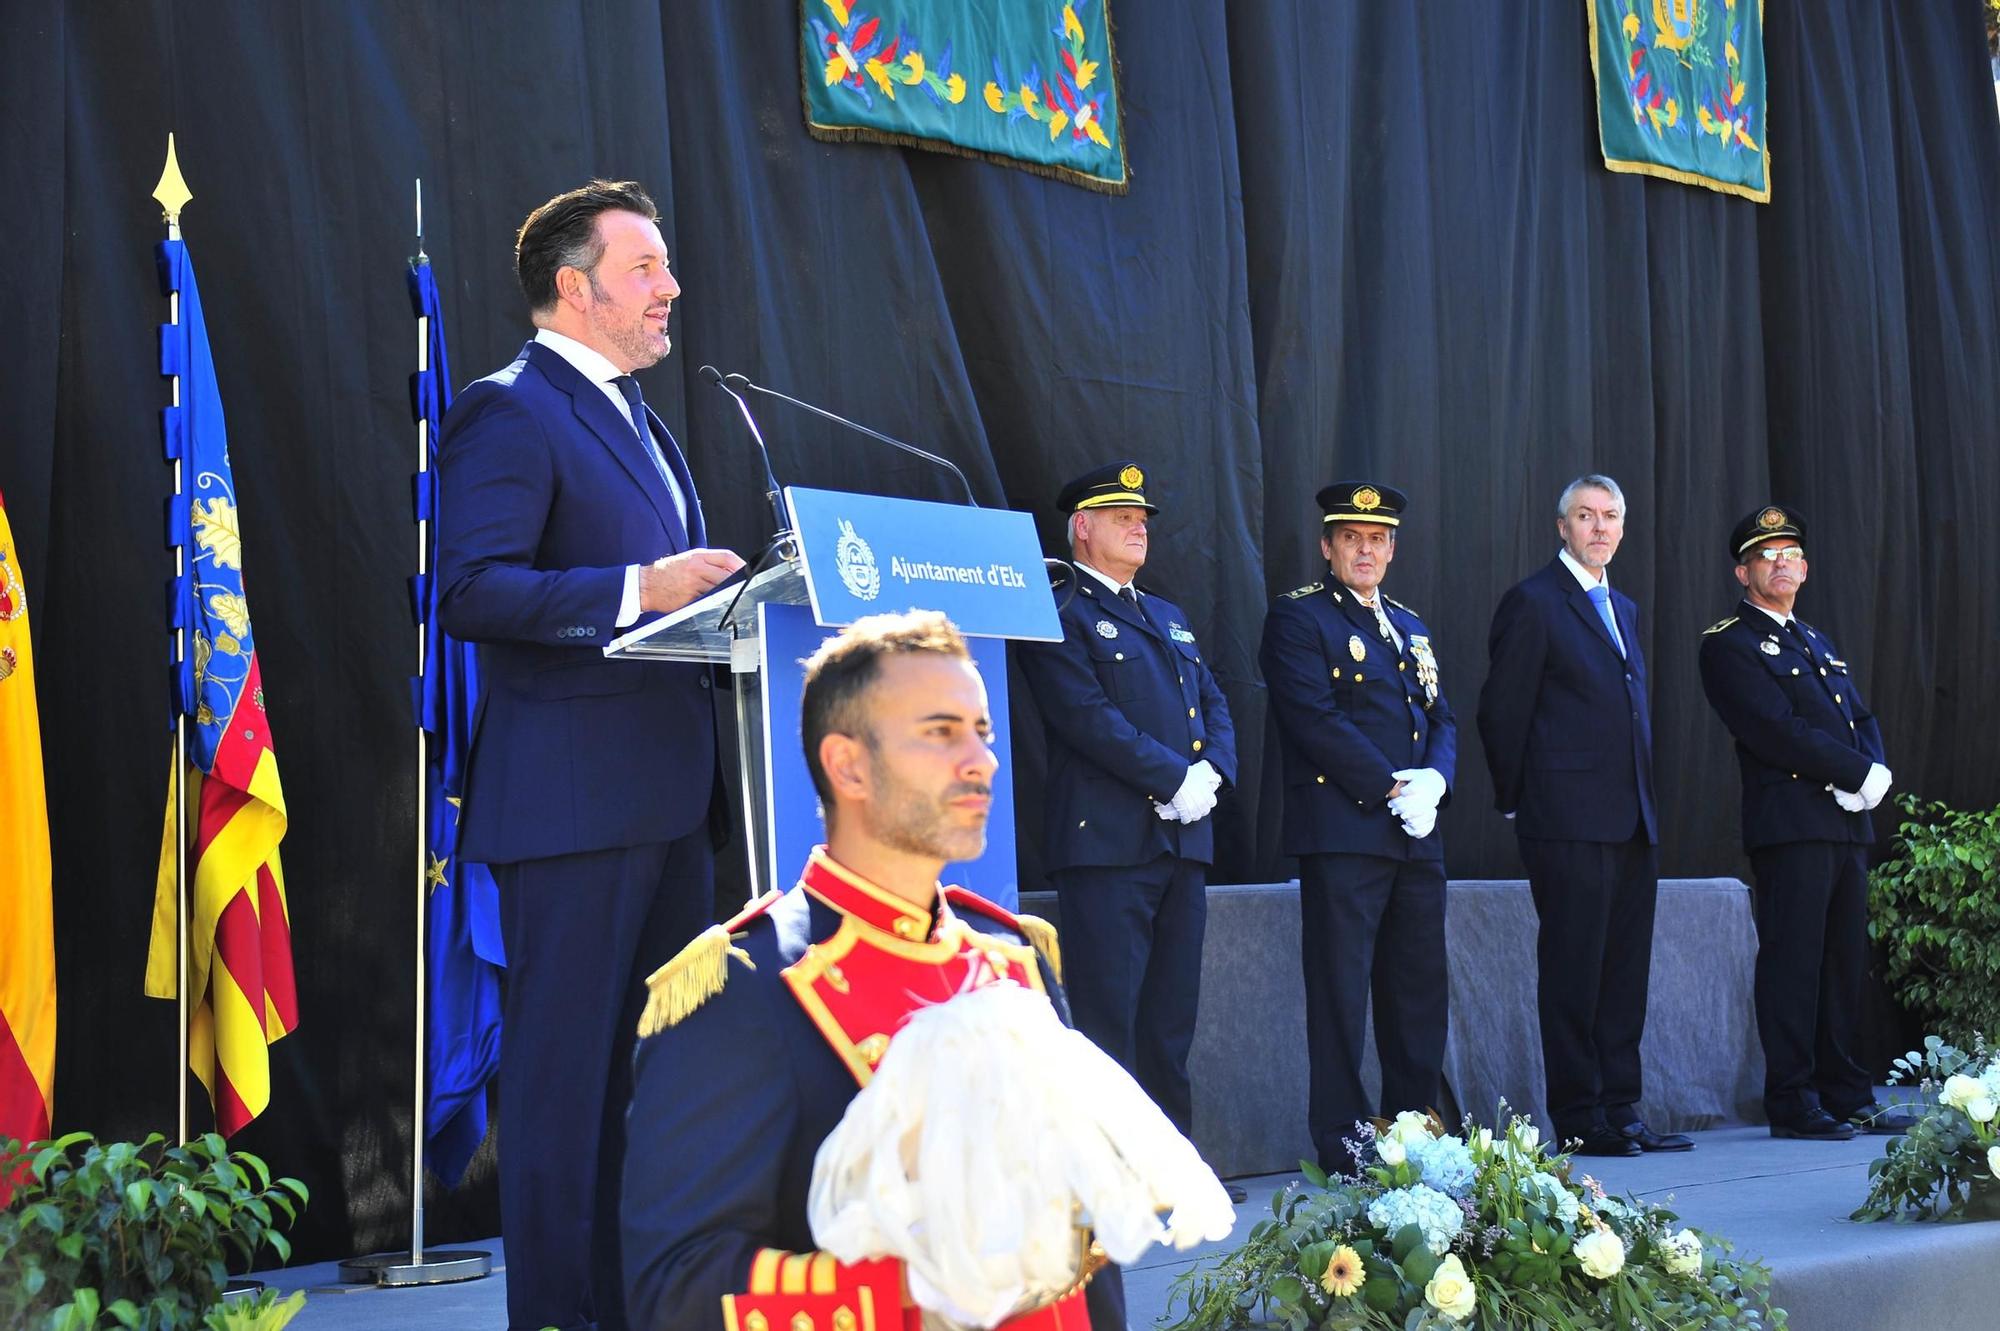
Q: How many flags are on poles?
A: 3